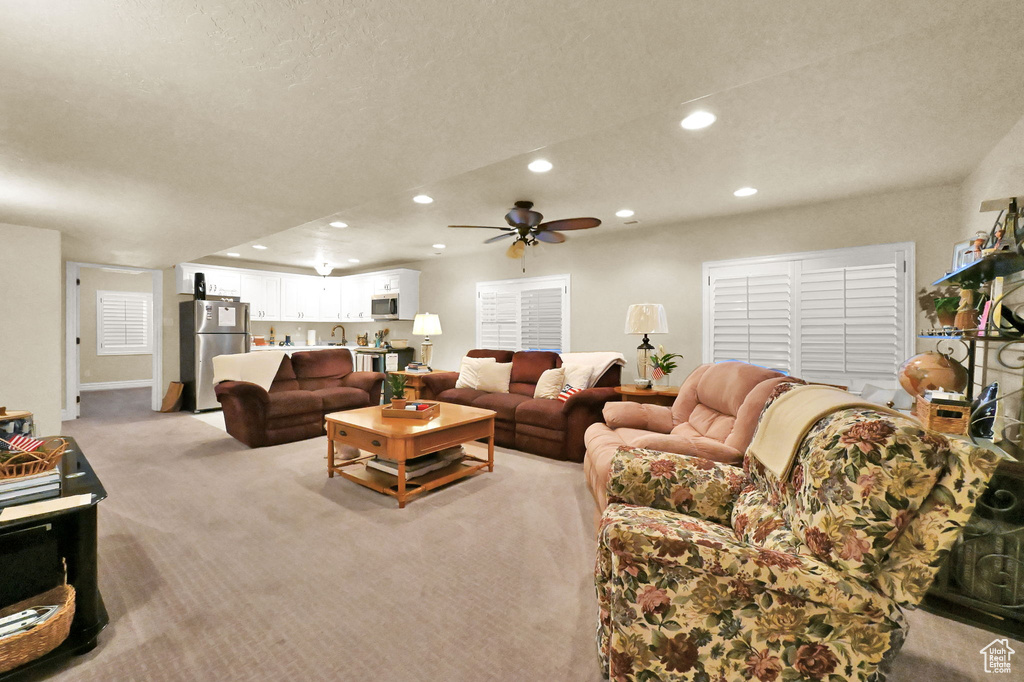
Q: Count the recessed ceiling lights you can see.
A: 10